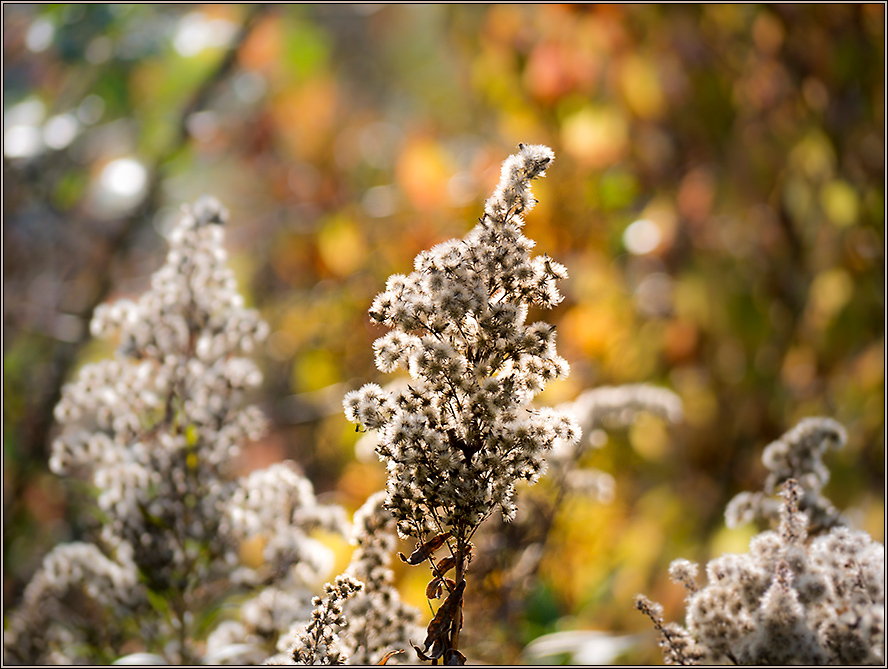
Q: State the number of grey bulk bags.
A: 0